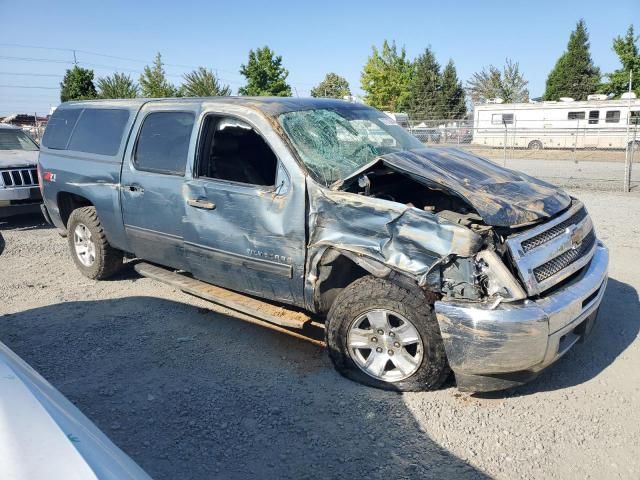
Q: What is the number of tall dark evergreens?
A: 3